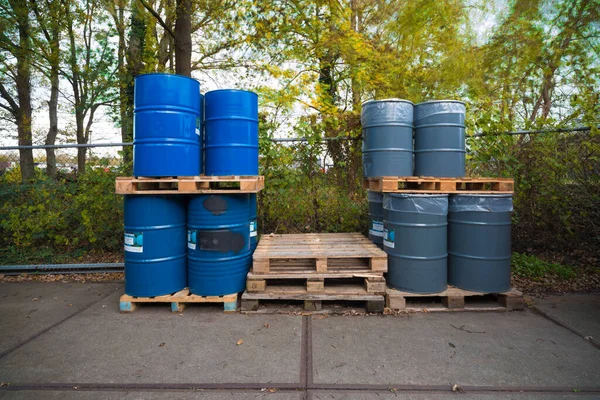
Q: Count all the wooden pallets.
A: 7